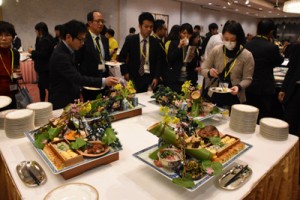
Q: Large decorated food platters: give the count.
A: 4